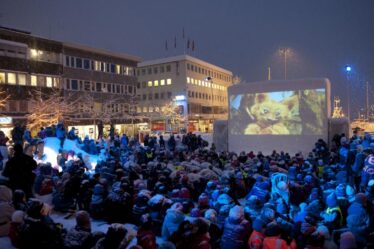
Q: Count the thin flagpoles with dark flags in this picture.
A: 5